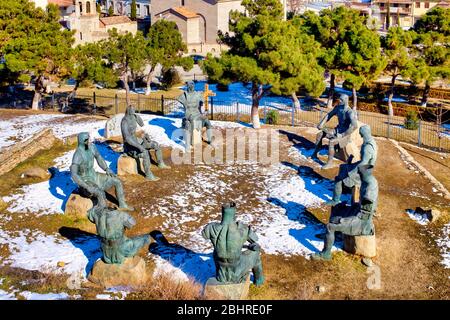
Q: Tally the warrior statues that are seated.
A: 8